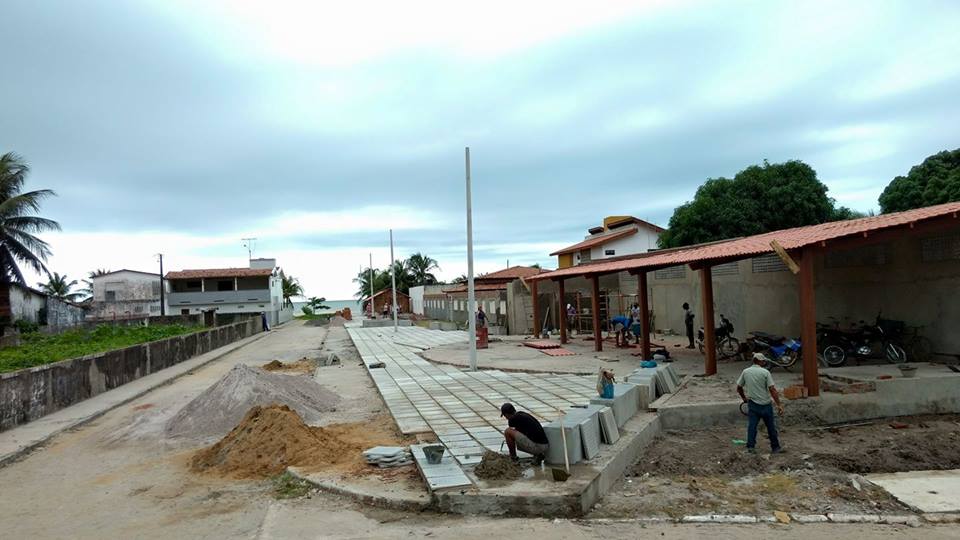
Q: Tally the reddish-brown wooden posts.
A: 6